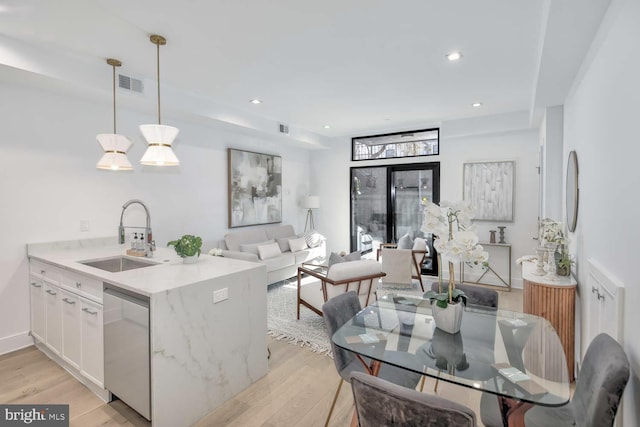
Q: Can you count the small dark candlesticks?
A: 2